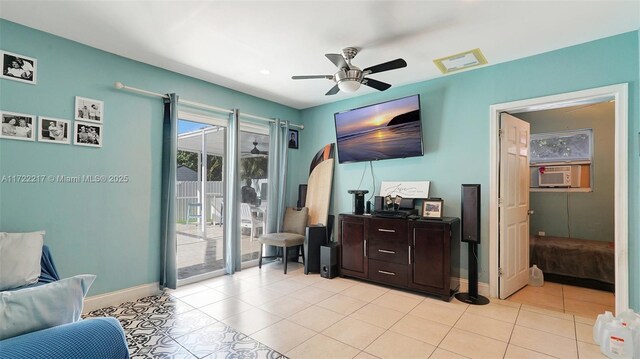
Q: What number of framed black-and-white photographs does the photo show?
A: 5